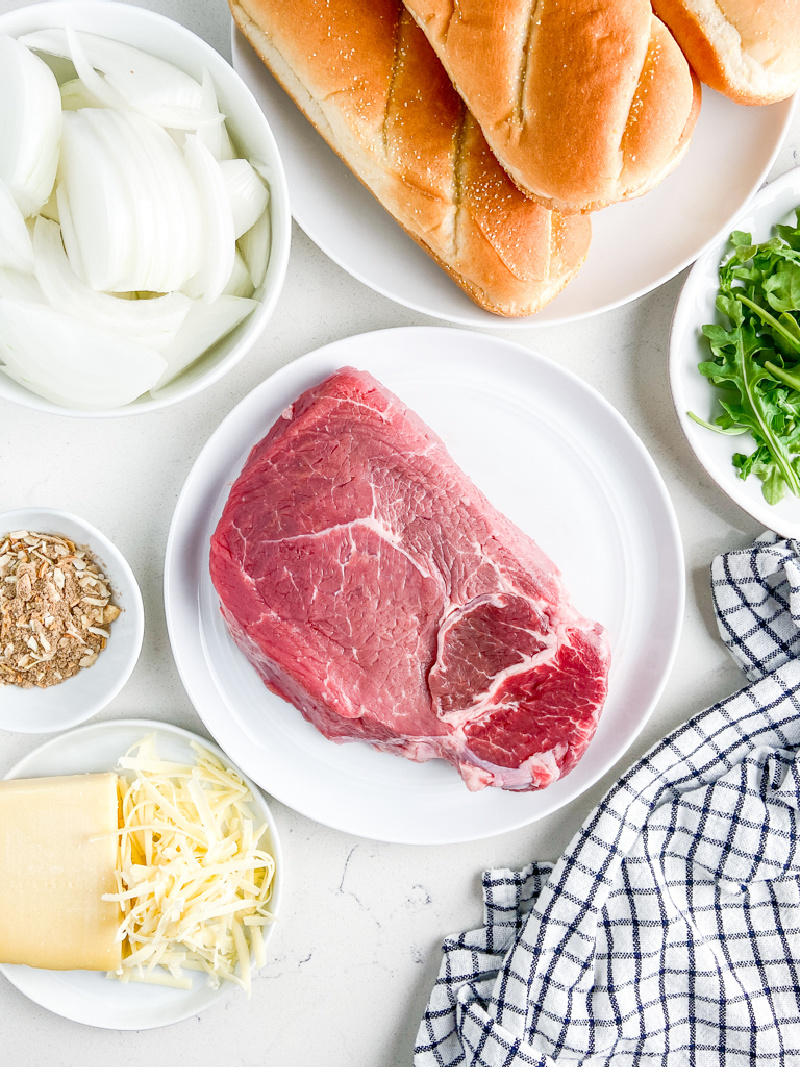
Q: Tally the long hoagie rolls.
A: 3